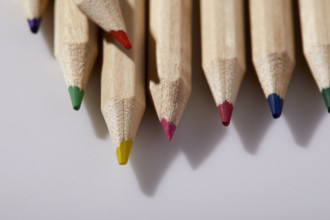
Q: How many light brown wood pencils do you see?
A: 8